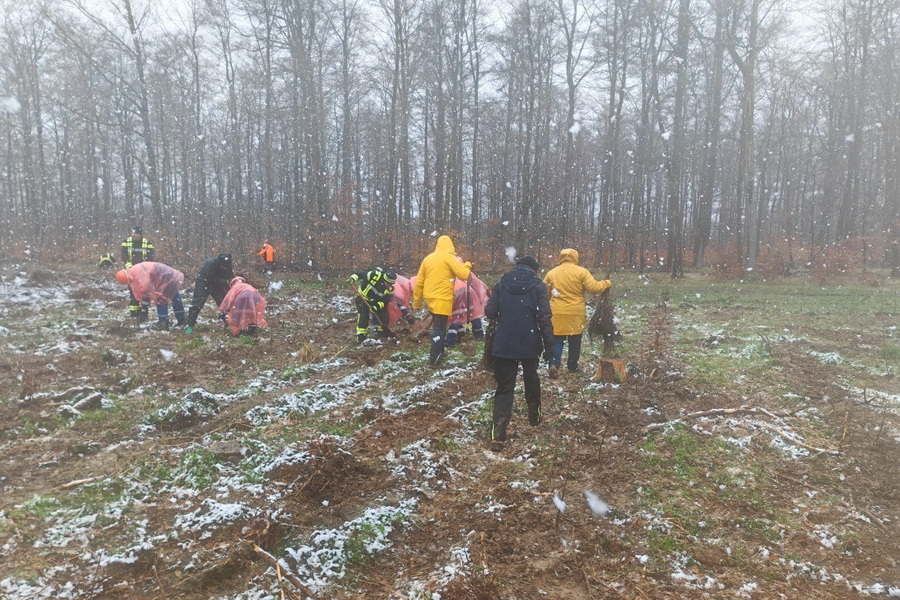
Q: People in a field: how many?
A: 12